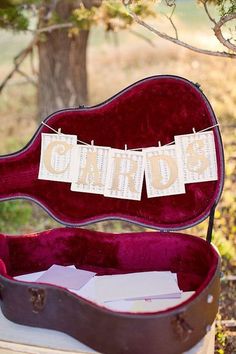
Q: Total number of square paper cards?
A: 5